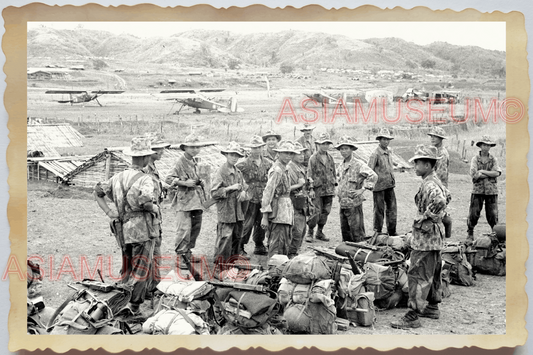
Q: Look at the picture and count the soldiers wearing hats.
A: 15